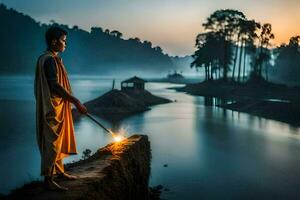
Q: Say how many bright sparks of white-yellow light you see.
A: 1